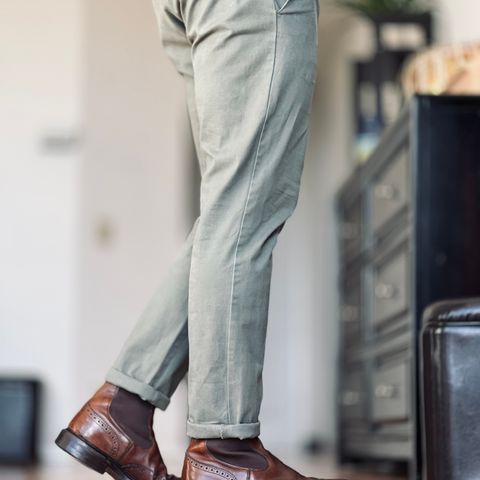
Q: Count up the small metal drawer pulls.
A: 6